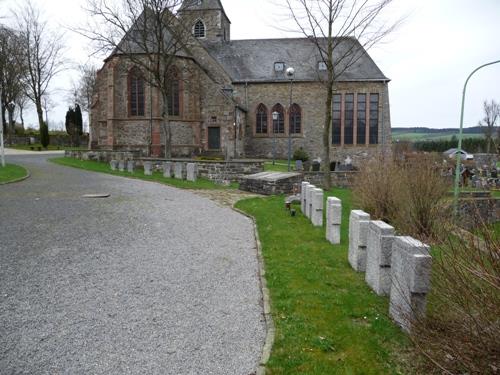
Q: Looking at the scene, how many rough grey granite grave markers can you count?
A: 14